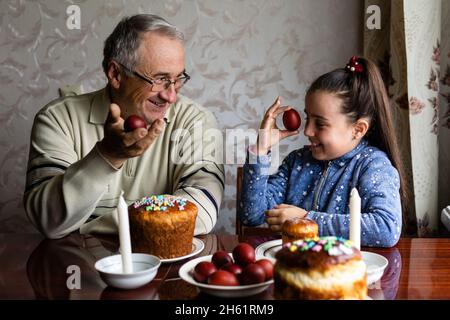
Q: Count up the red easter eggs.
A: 9